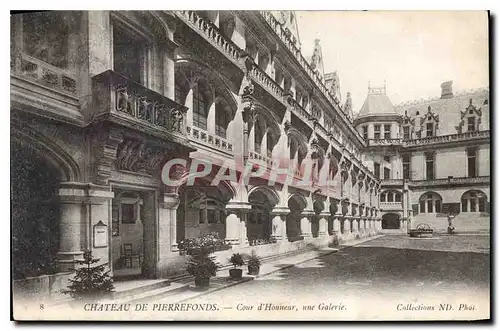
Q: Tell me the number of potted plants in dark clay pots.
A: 3